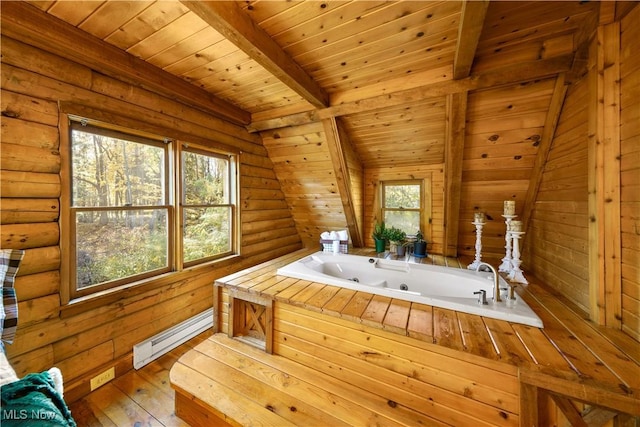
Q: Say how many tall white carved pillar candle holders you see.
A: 3